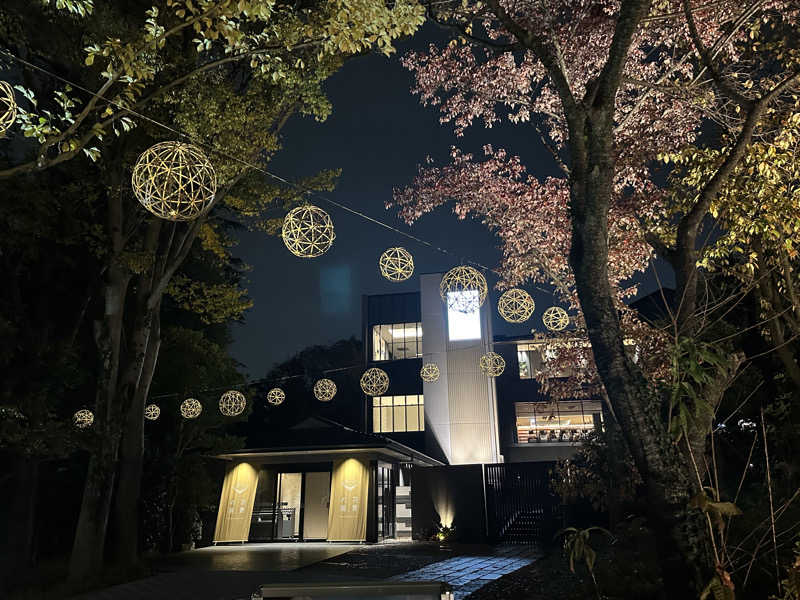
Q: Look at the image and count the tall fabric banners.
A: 2